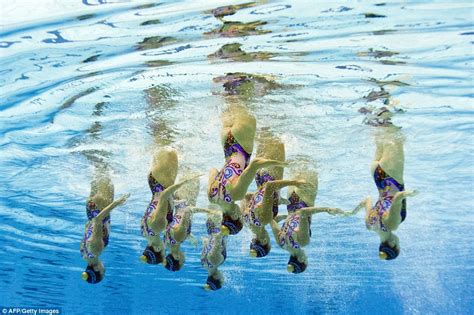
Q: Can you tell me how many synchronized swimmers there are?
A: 8